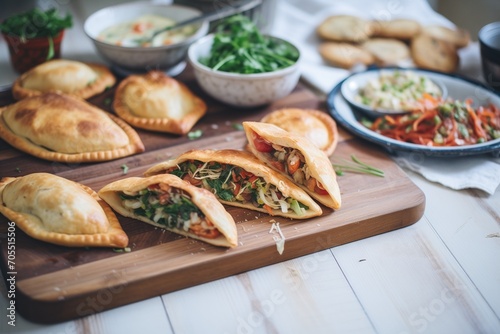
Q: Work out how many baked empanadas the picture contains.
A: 8